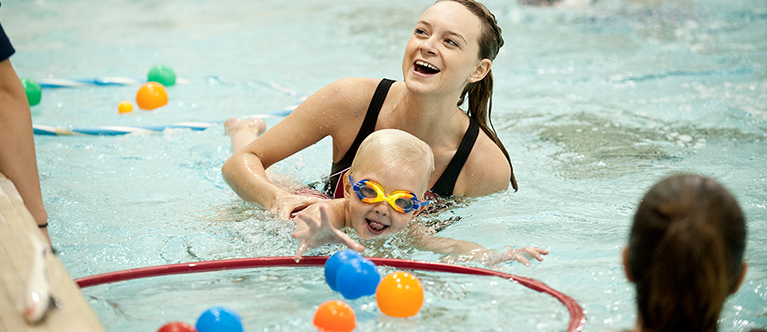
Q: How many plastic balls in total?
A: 10